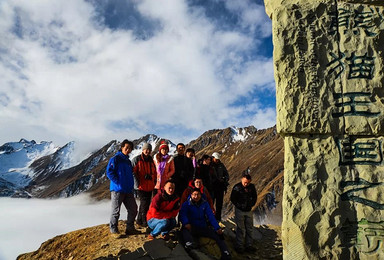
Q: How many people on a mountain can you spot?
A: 11